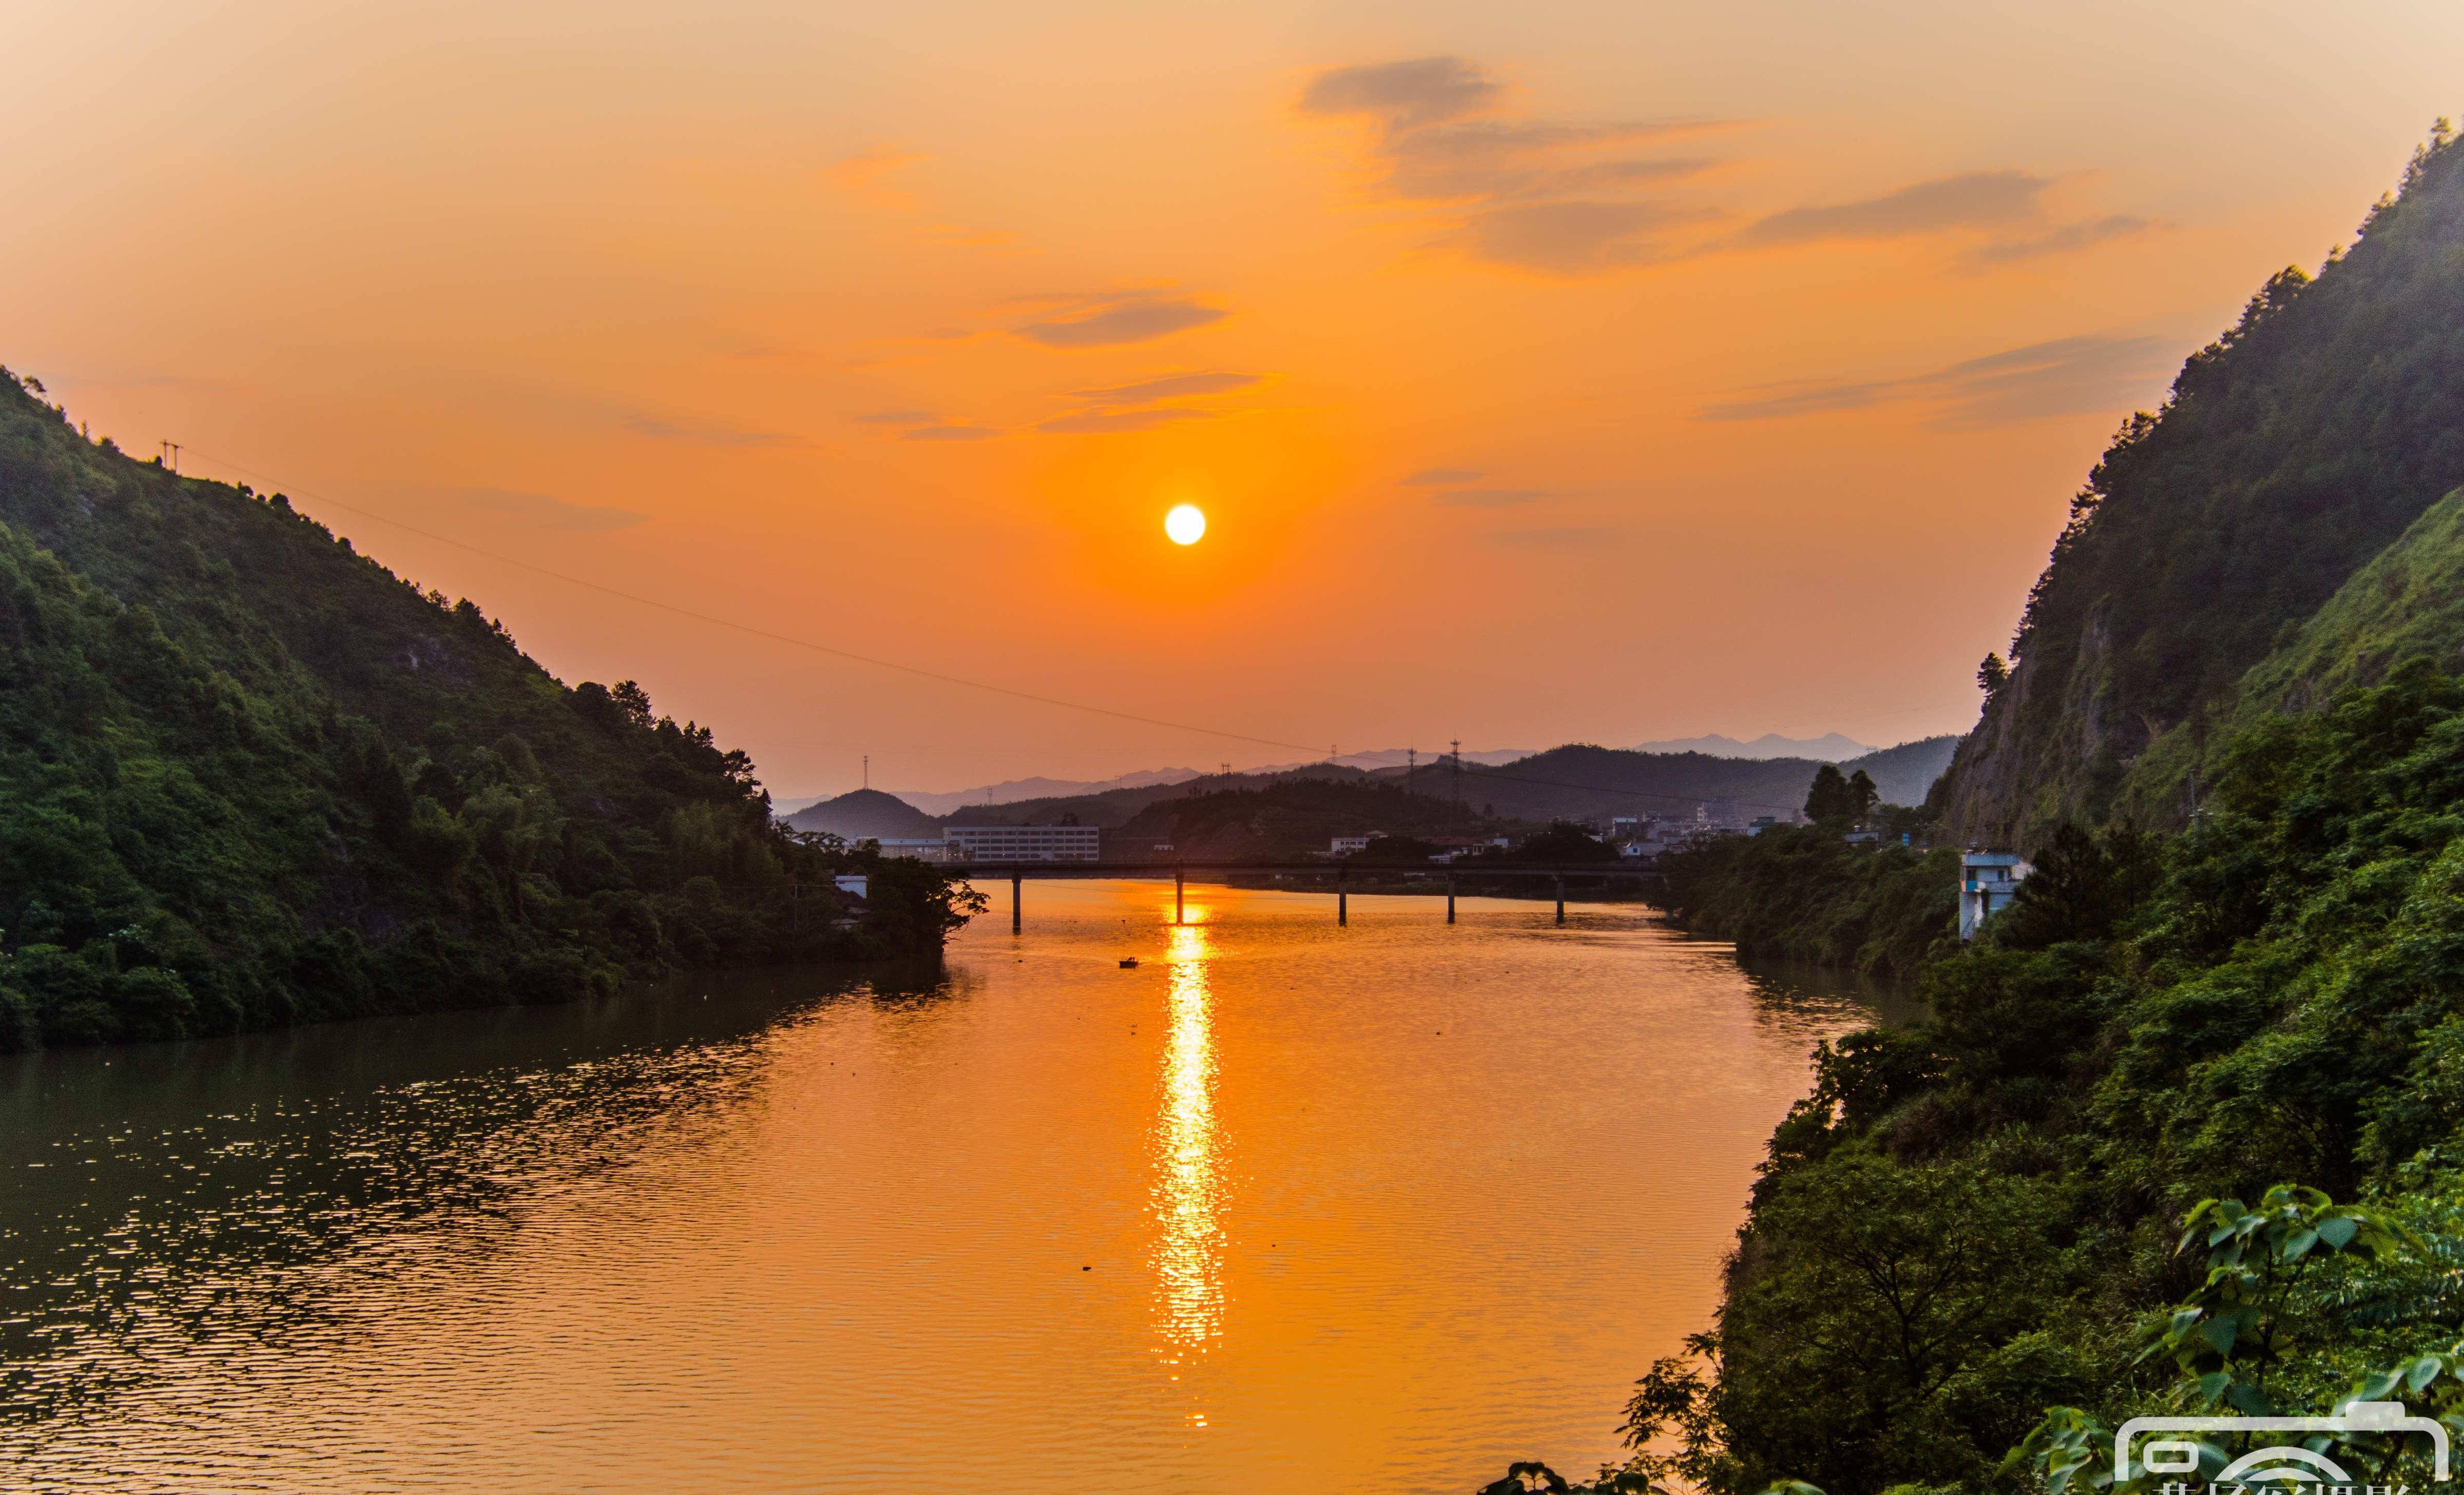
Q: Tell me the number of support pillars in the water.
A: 5